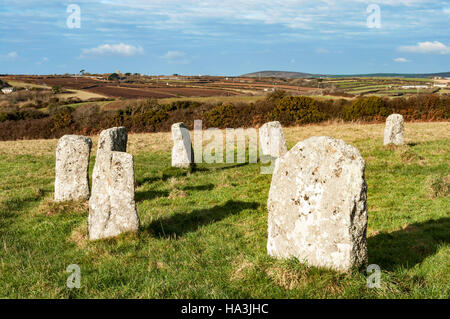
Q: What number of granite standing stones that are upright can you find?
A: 7